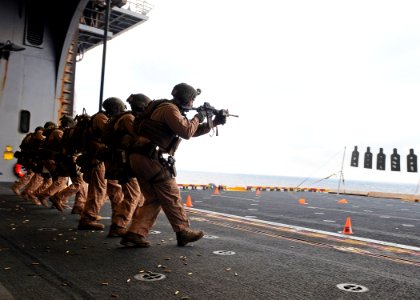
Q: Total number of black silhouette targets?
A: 5